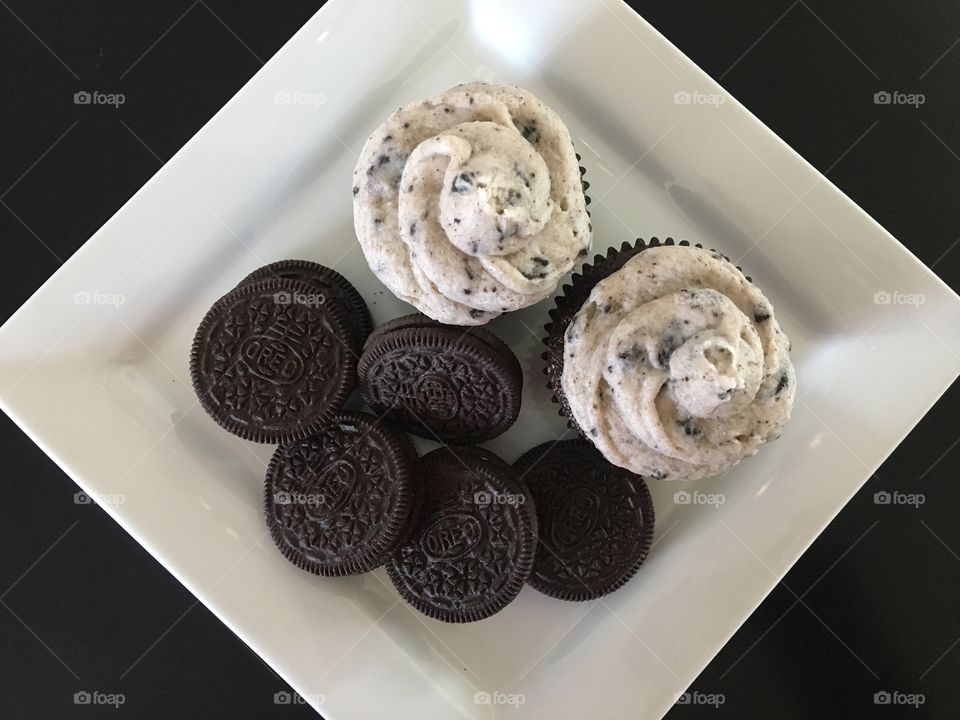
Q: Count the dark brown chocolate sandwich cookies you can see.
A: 6